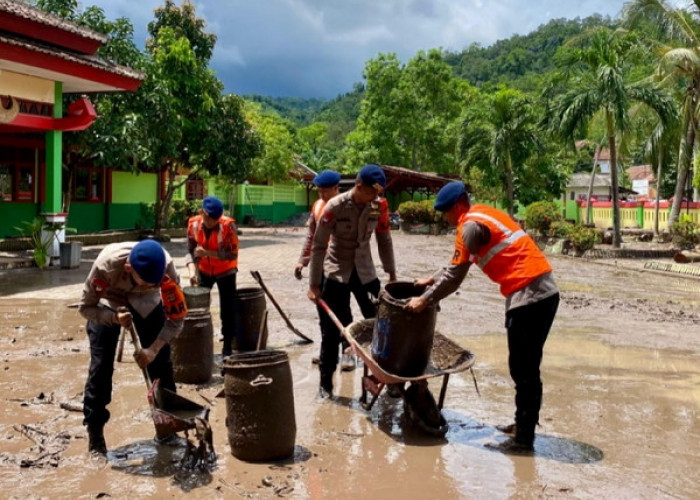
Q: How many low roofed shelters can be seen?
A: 1